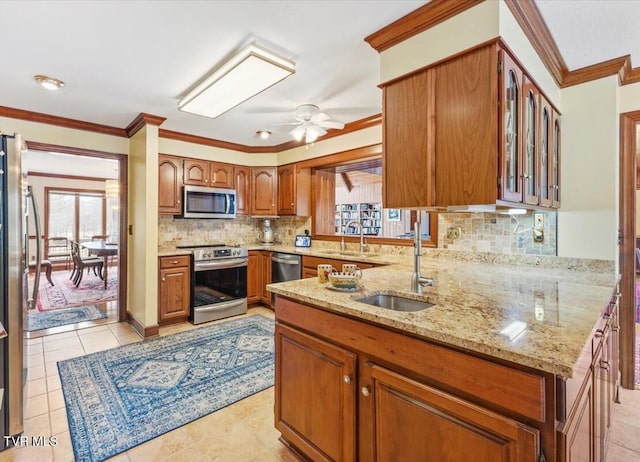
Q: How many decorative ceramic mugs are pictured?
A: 2